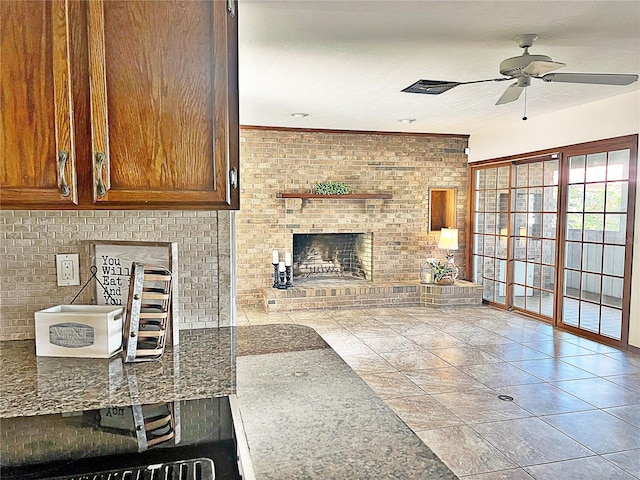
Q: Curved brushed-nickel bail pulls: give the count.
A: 2